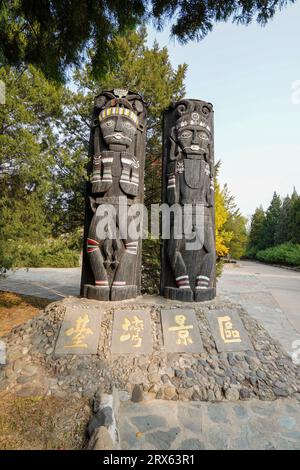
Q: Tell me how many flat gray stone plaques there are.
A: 4